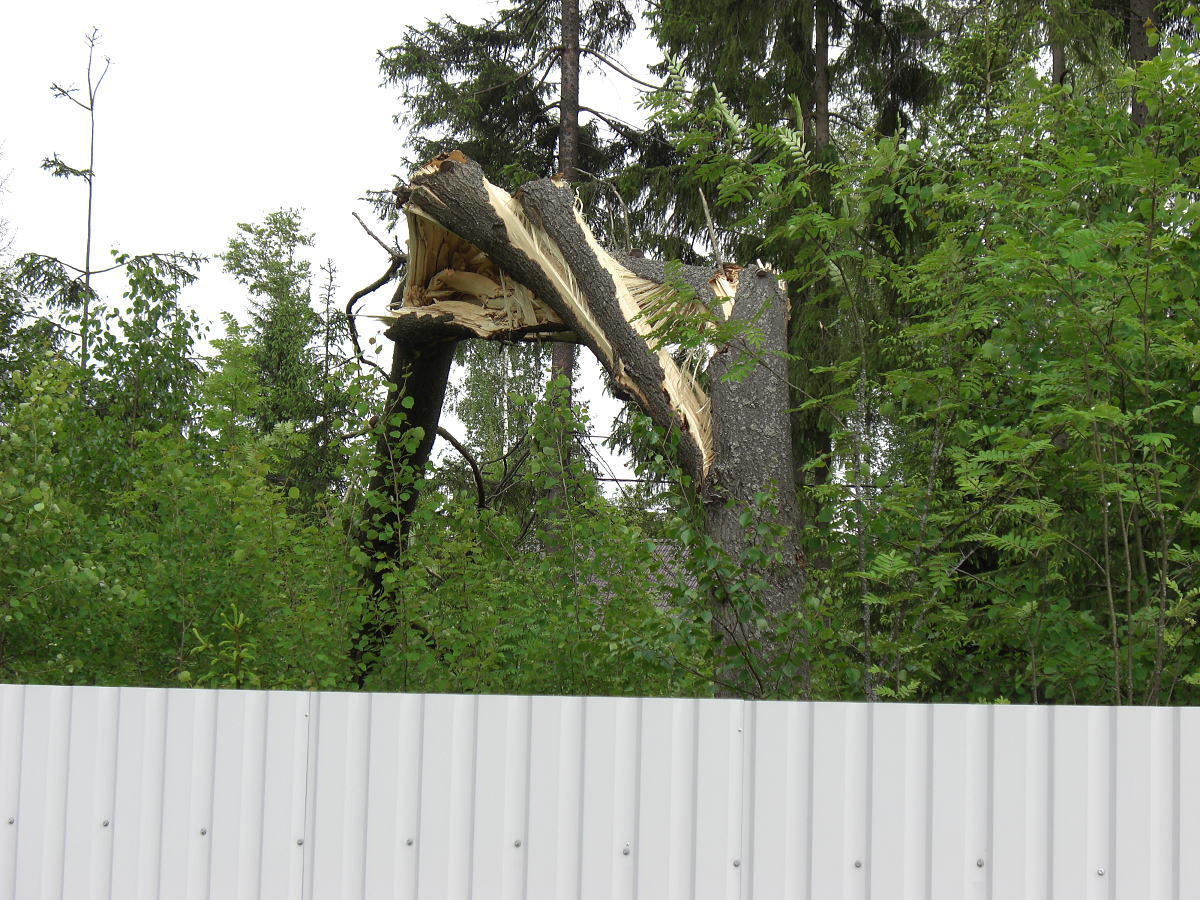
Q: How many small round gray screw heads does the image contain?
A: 11